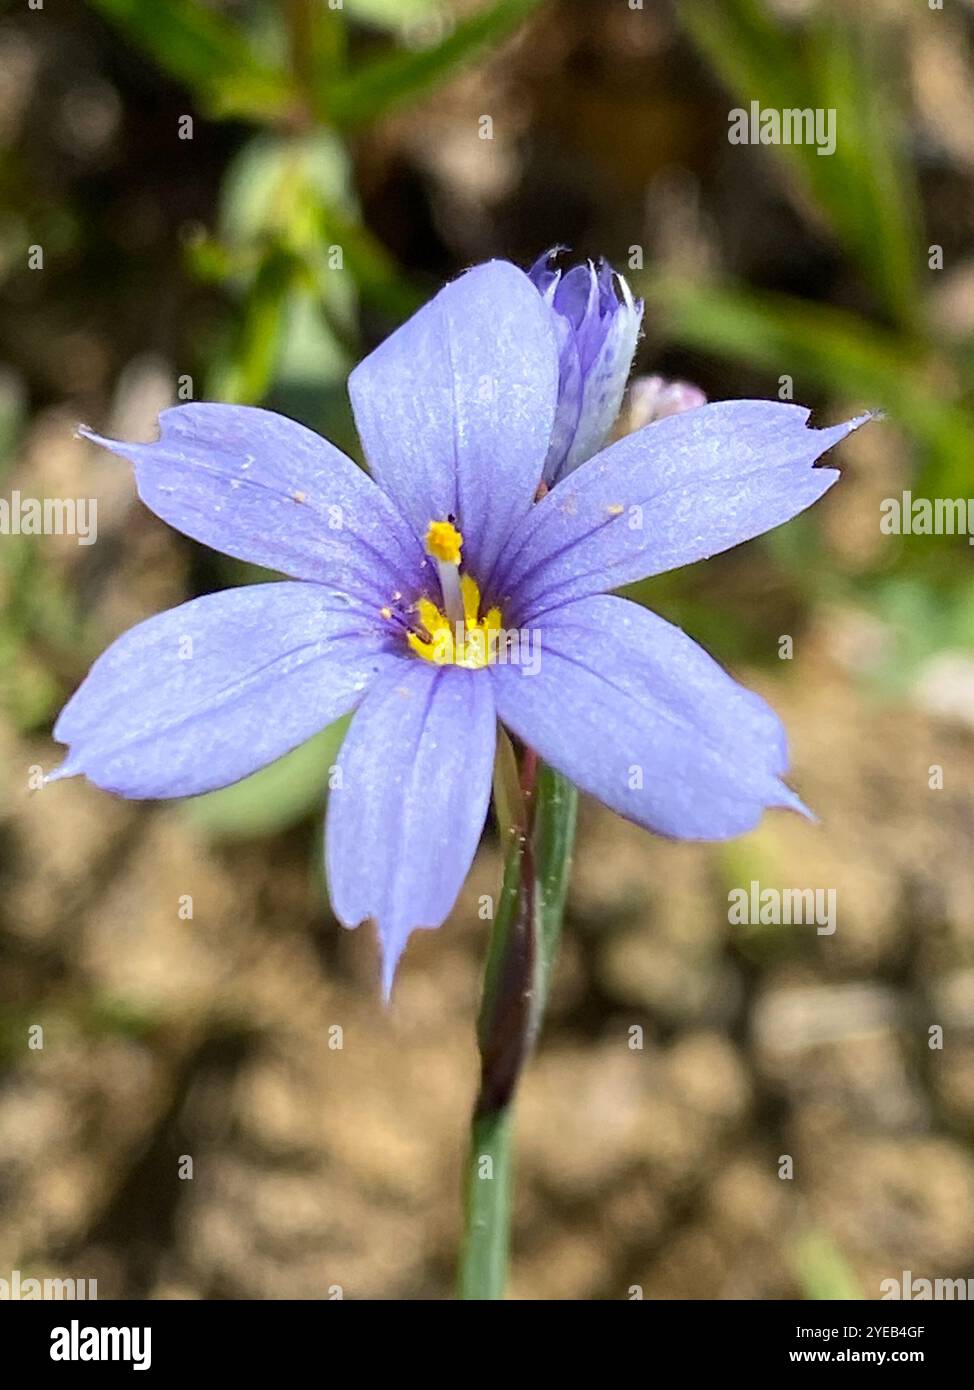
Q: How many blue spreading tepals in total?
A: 6